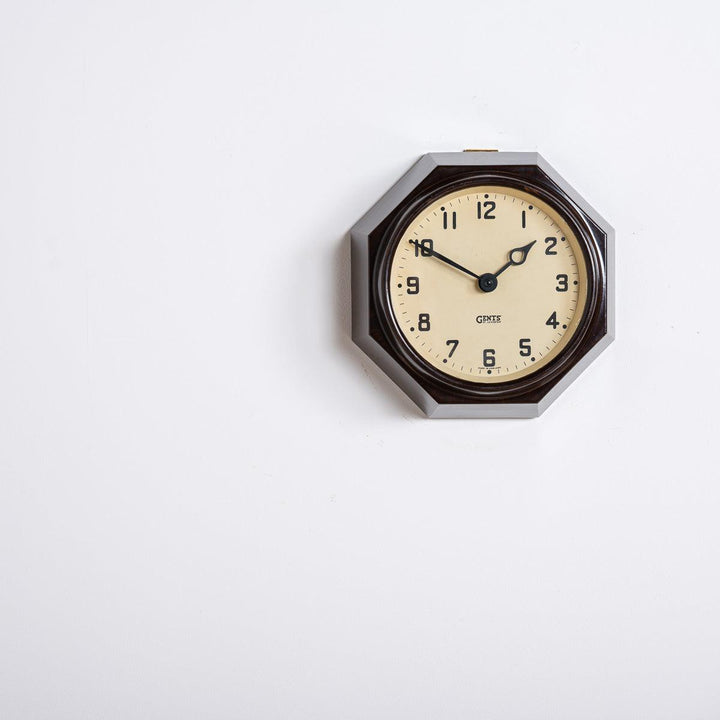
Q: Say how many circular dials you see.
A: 1